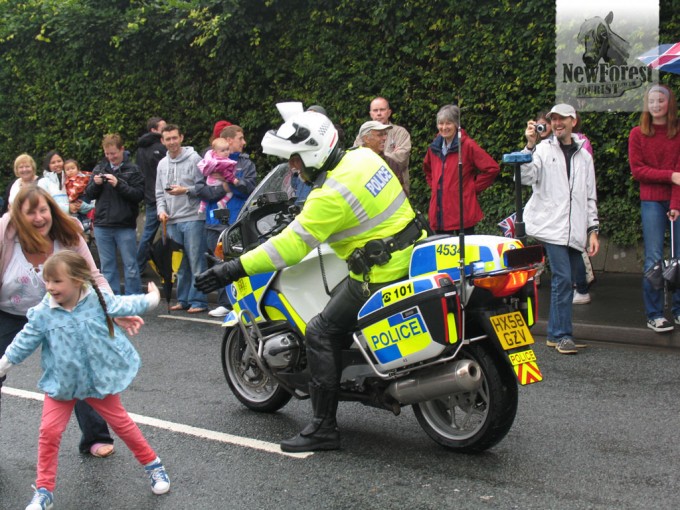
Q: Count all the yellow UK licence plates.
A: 1